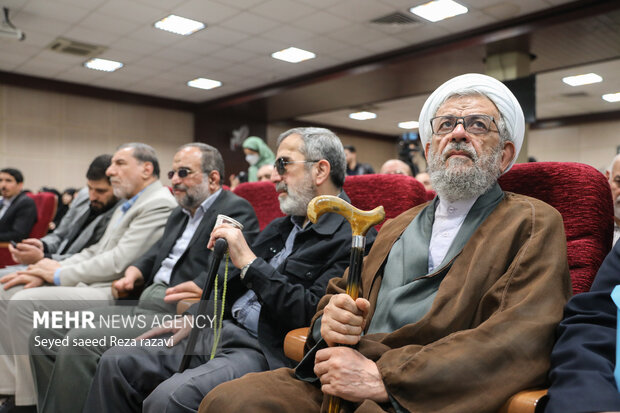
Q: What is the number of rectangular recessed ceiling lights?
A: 9